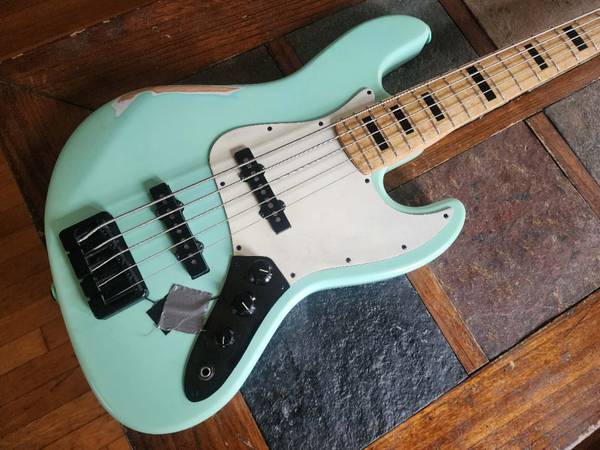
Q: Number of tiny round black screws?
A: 10